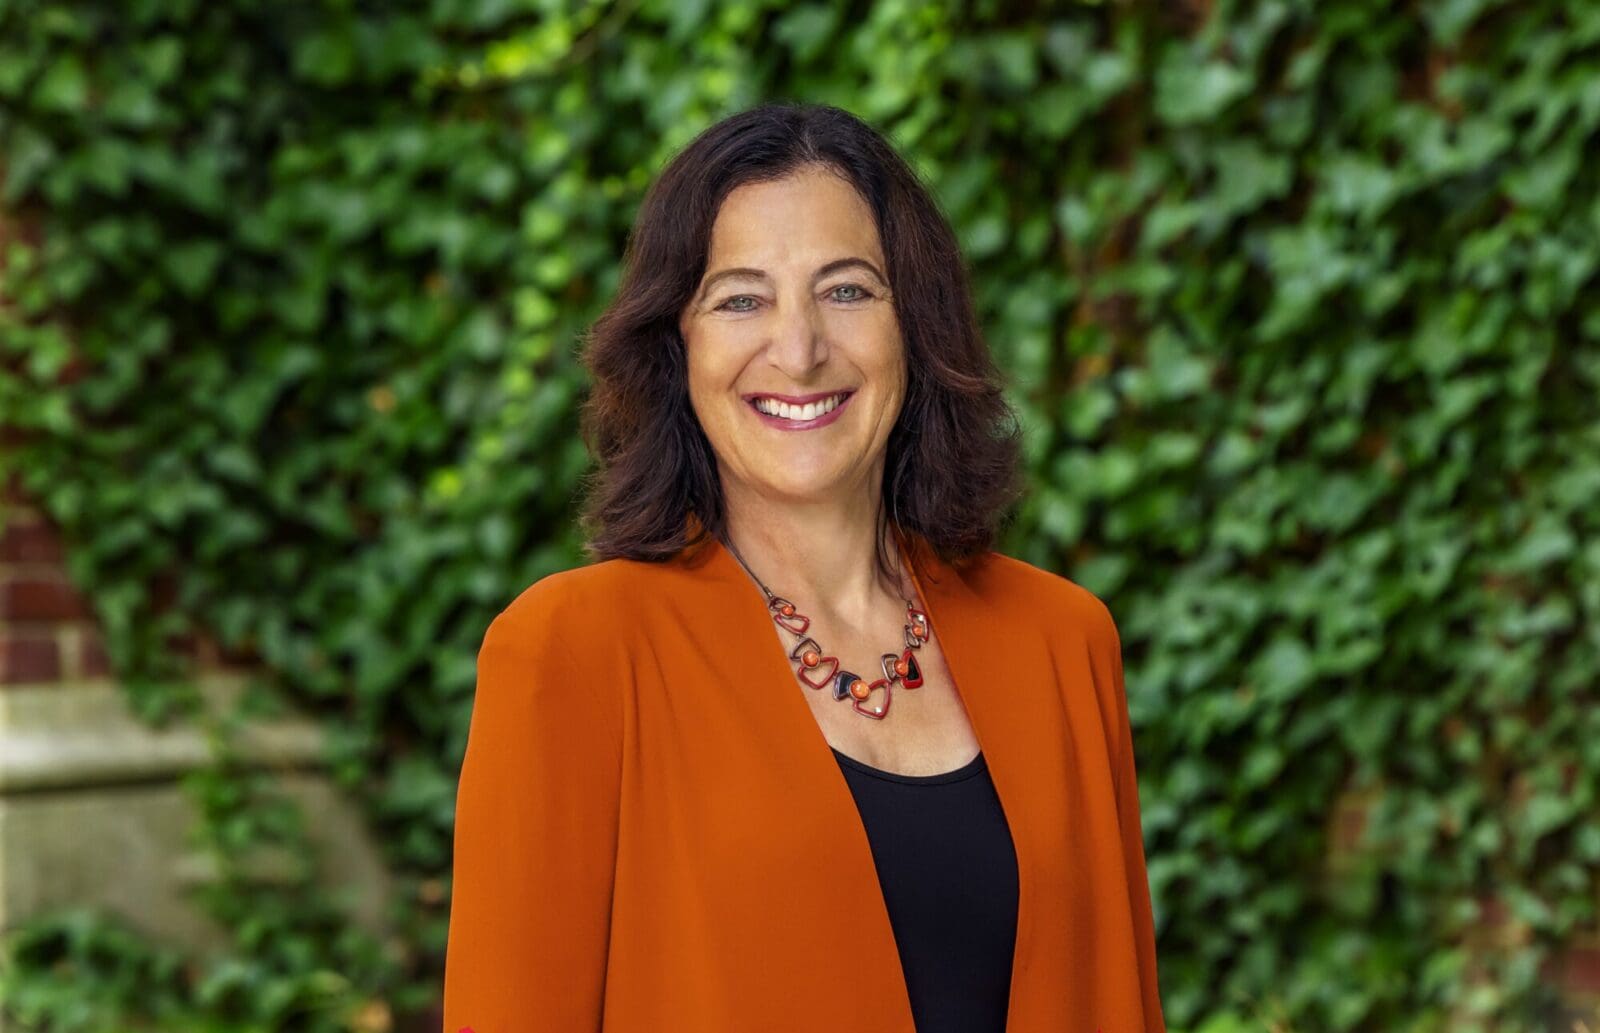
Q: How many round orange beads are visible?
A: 5